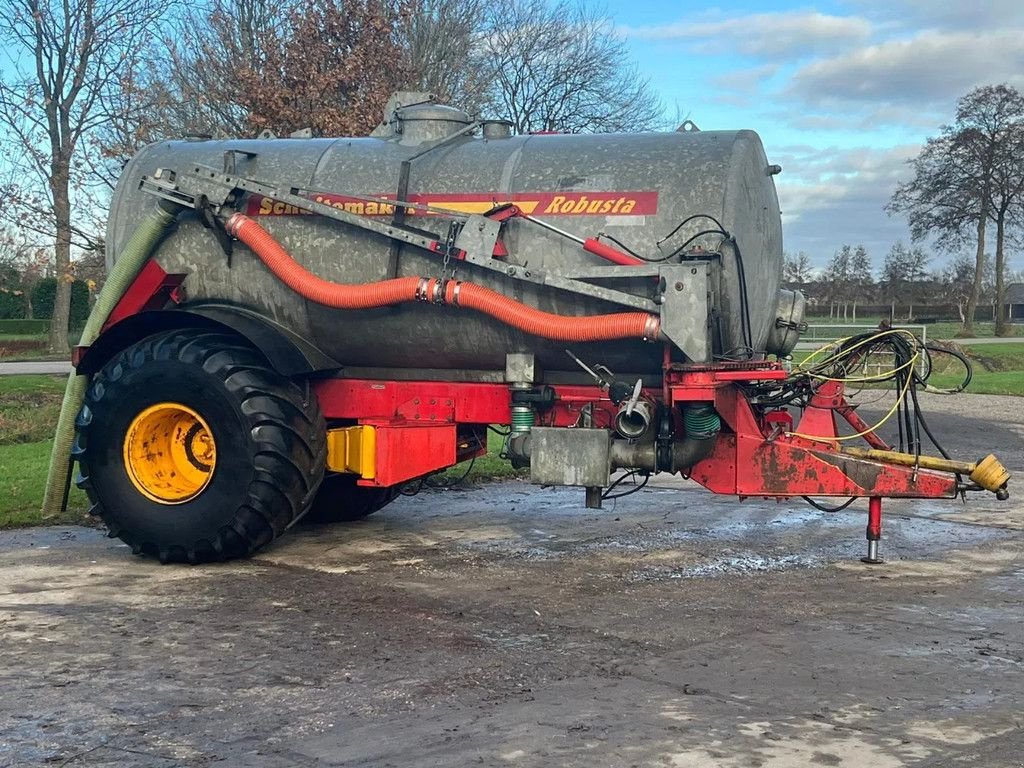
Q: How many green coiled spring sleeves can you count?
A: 2